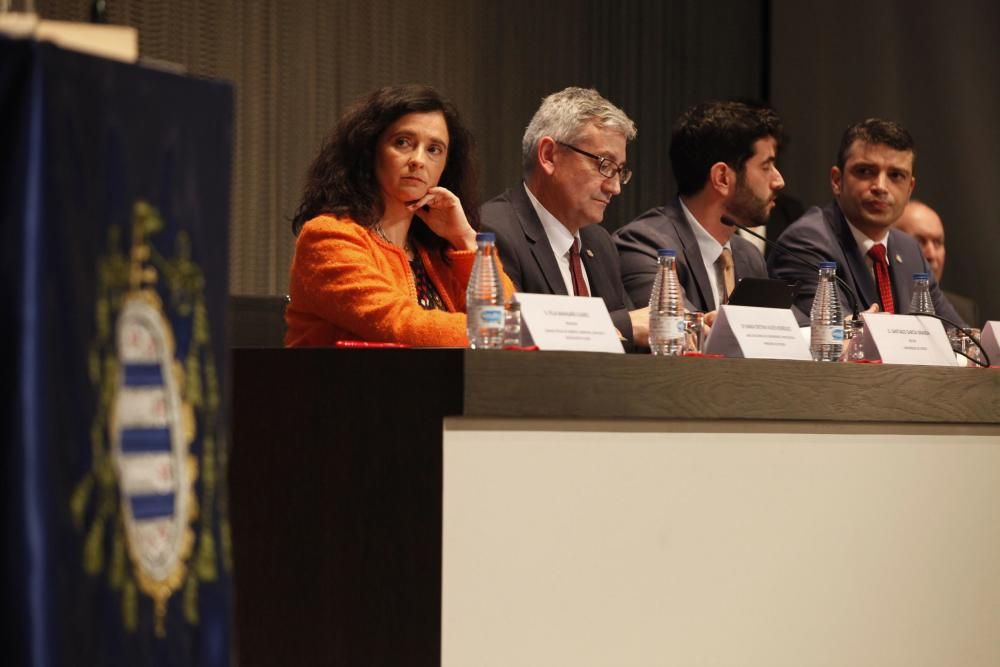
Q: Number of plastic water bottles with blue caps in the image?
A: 4